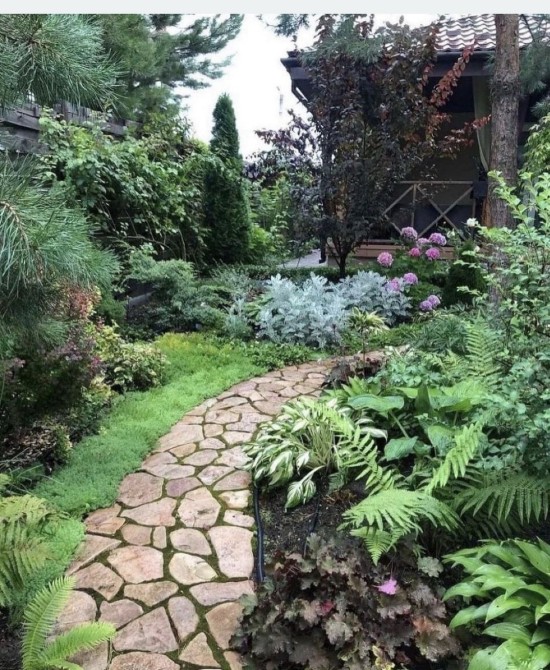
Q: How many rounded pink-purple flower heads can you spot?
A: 10